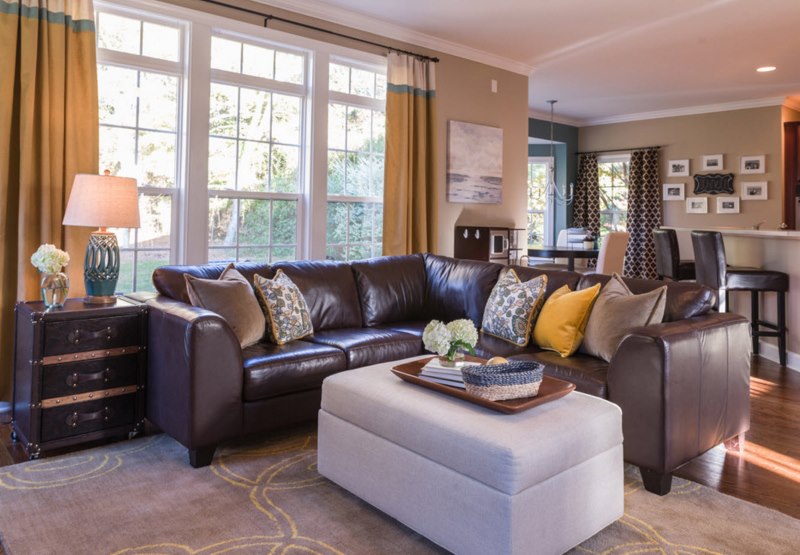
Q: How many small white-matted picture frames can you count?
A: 7